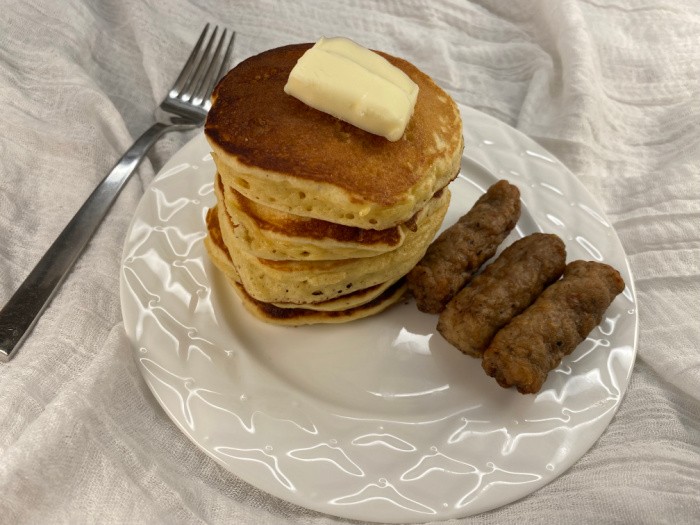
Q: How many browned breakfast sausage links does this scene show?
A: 3